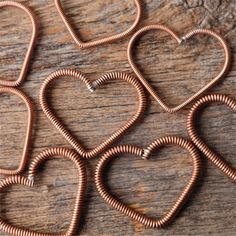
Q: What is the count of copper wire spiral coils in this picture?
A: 8